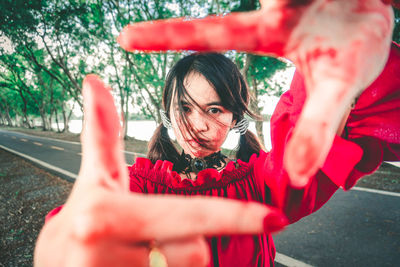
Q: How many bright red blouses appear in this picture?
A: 1